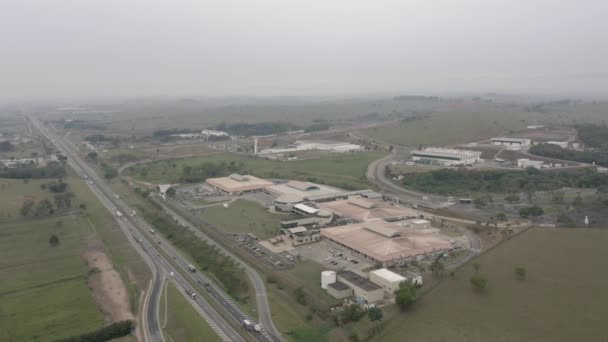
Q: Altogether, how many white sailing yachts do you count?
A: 0